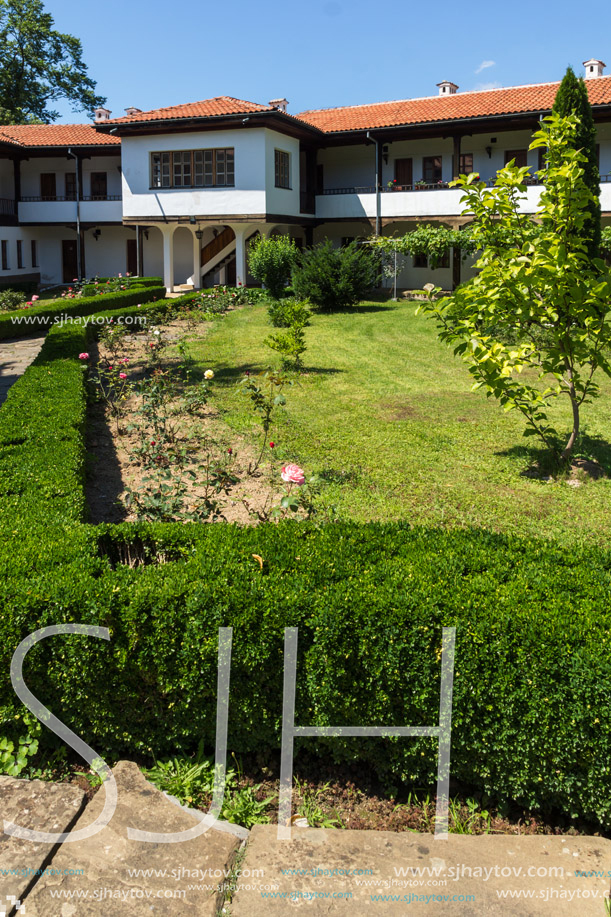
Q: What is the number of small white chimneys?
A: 5